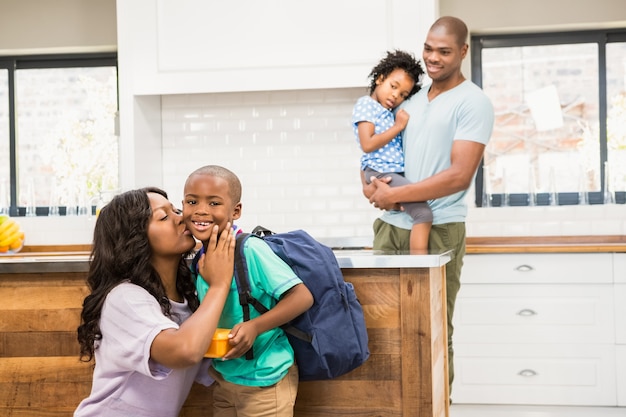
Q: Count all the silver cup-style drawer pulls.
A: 3